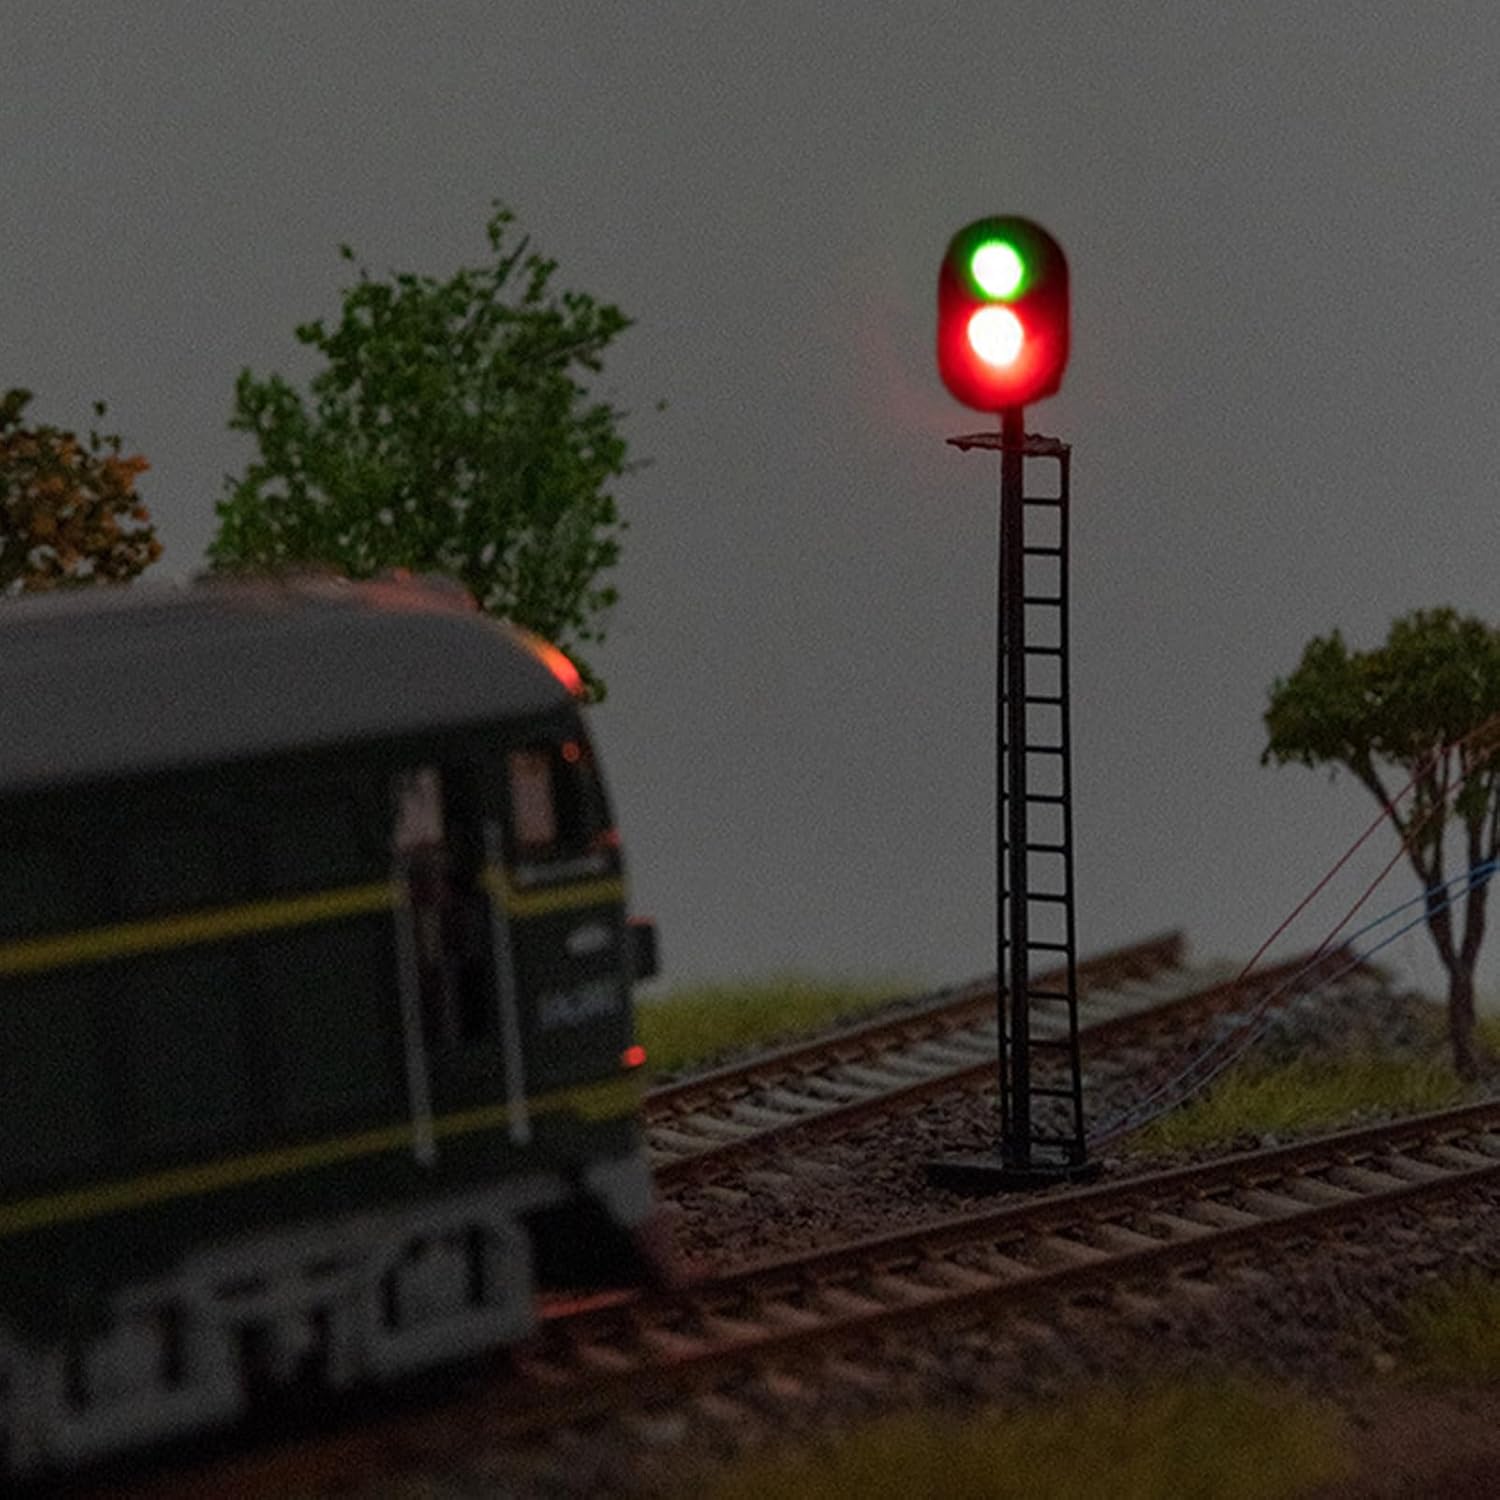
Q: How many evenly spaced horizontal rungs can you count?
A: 14